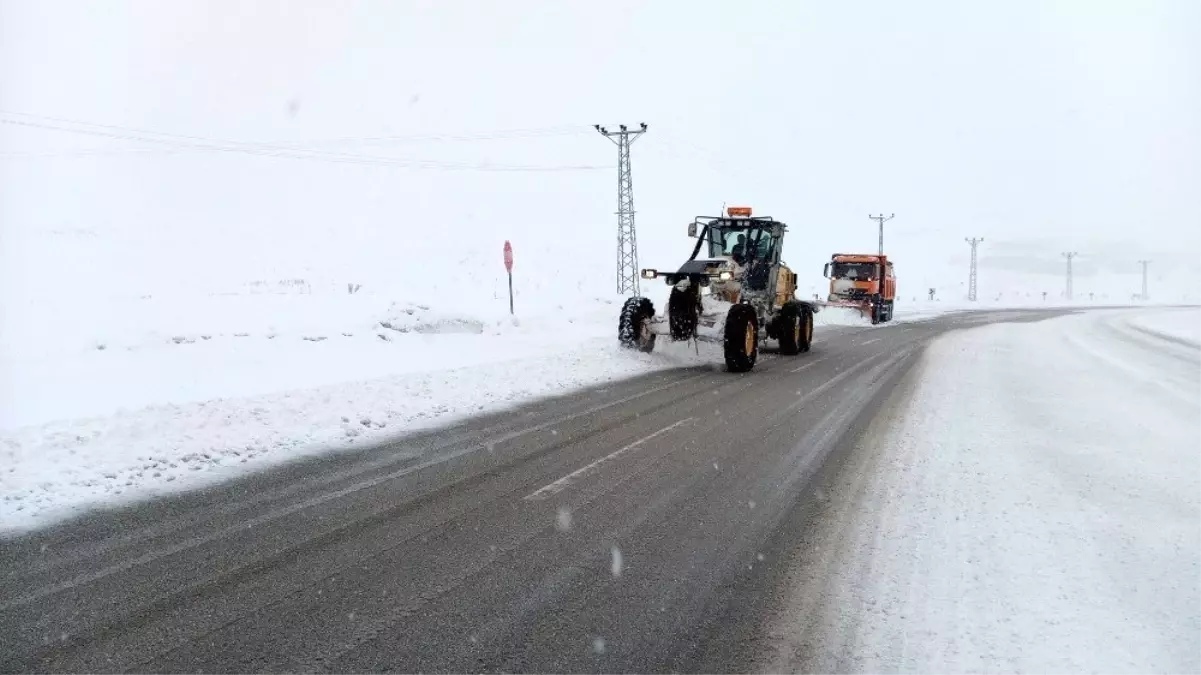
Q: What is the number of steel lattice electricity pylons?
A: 5